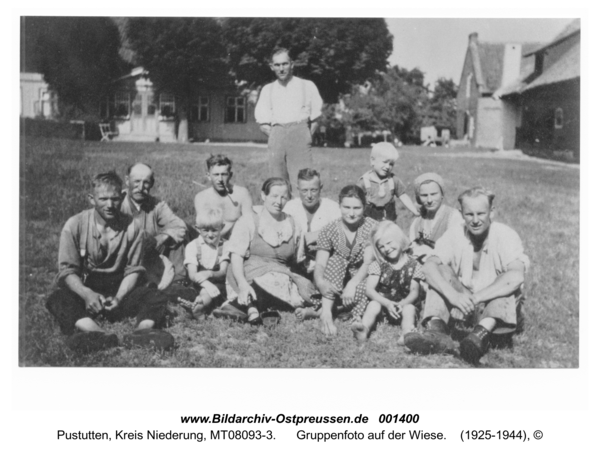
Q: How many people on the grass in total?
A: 12